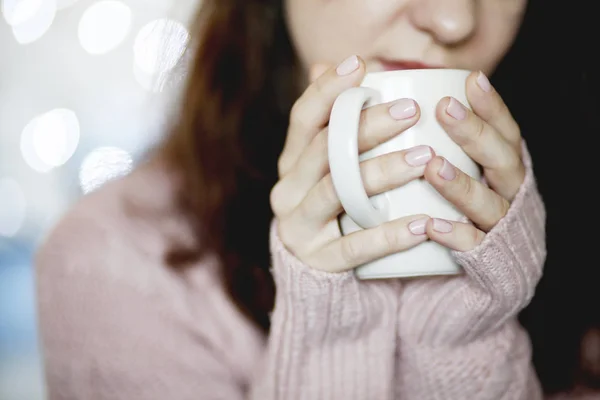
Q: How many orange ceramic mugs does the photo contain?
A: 0